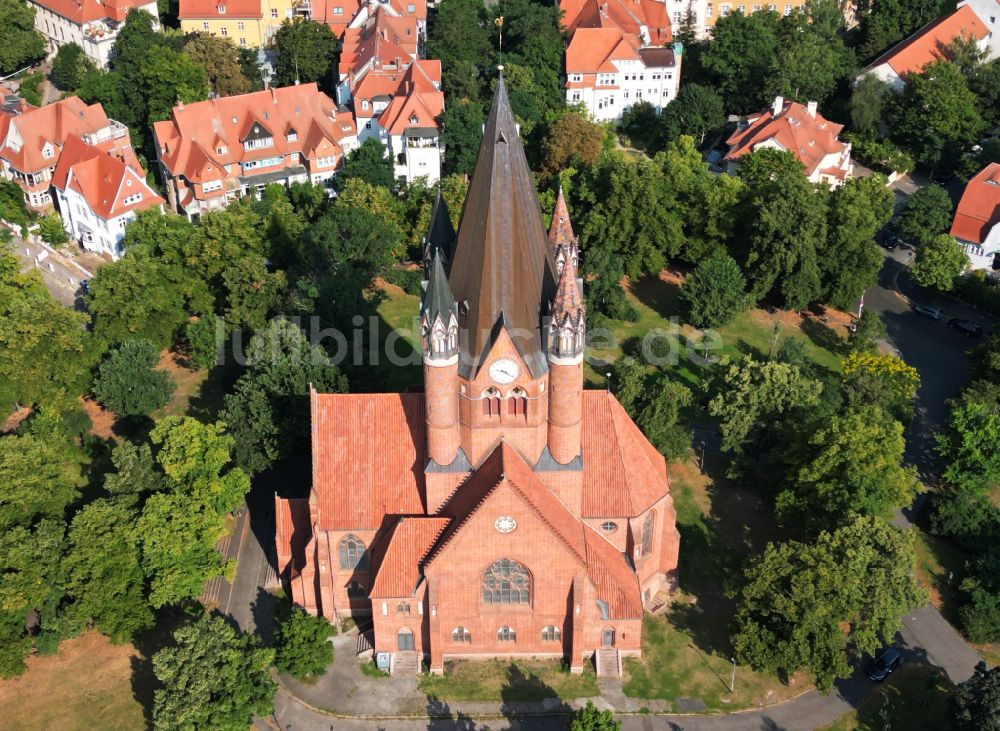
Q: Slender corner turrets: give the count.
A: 4